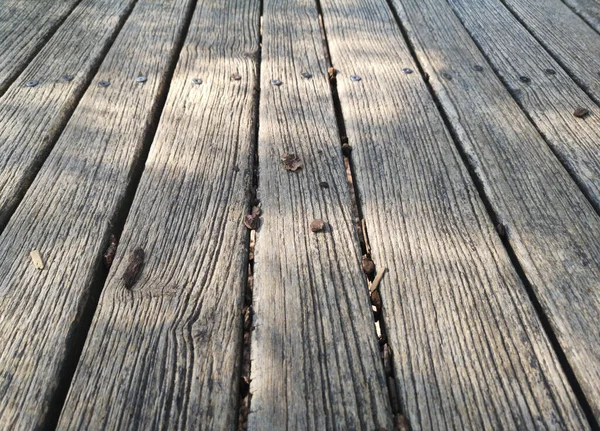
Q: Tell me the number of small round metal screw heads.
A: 14